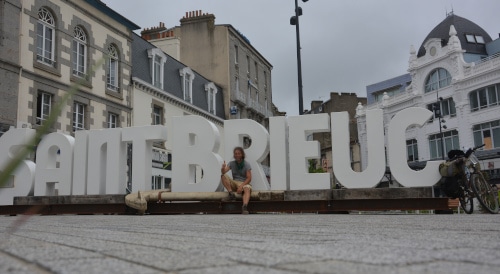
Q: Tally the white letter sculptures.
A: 11